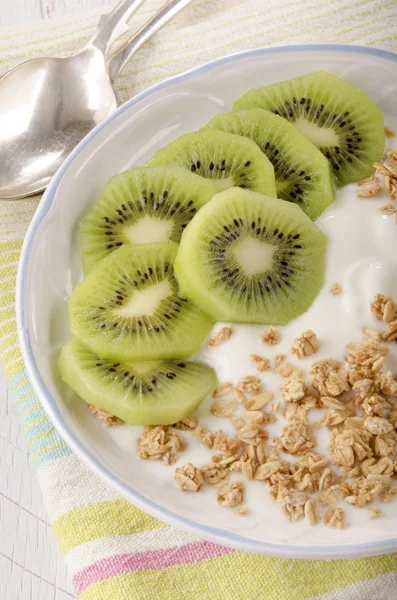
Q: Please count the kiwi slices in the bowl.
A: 7